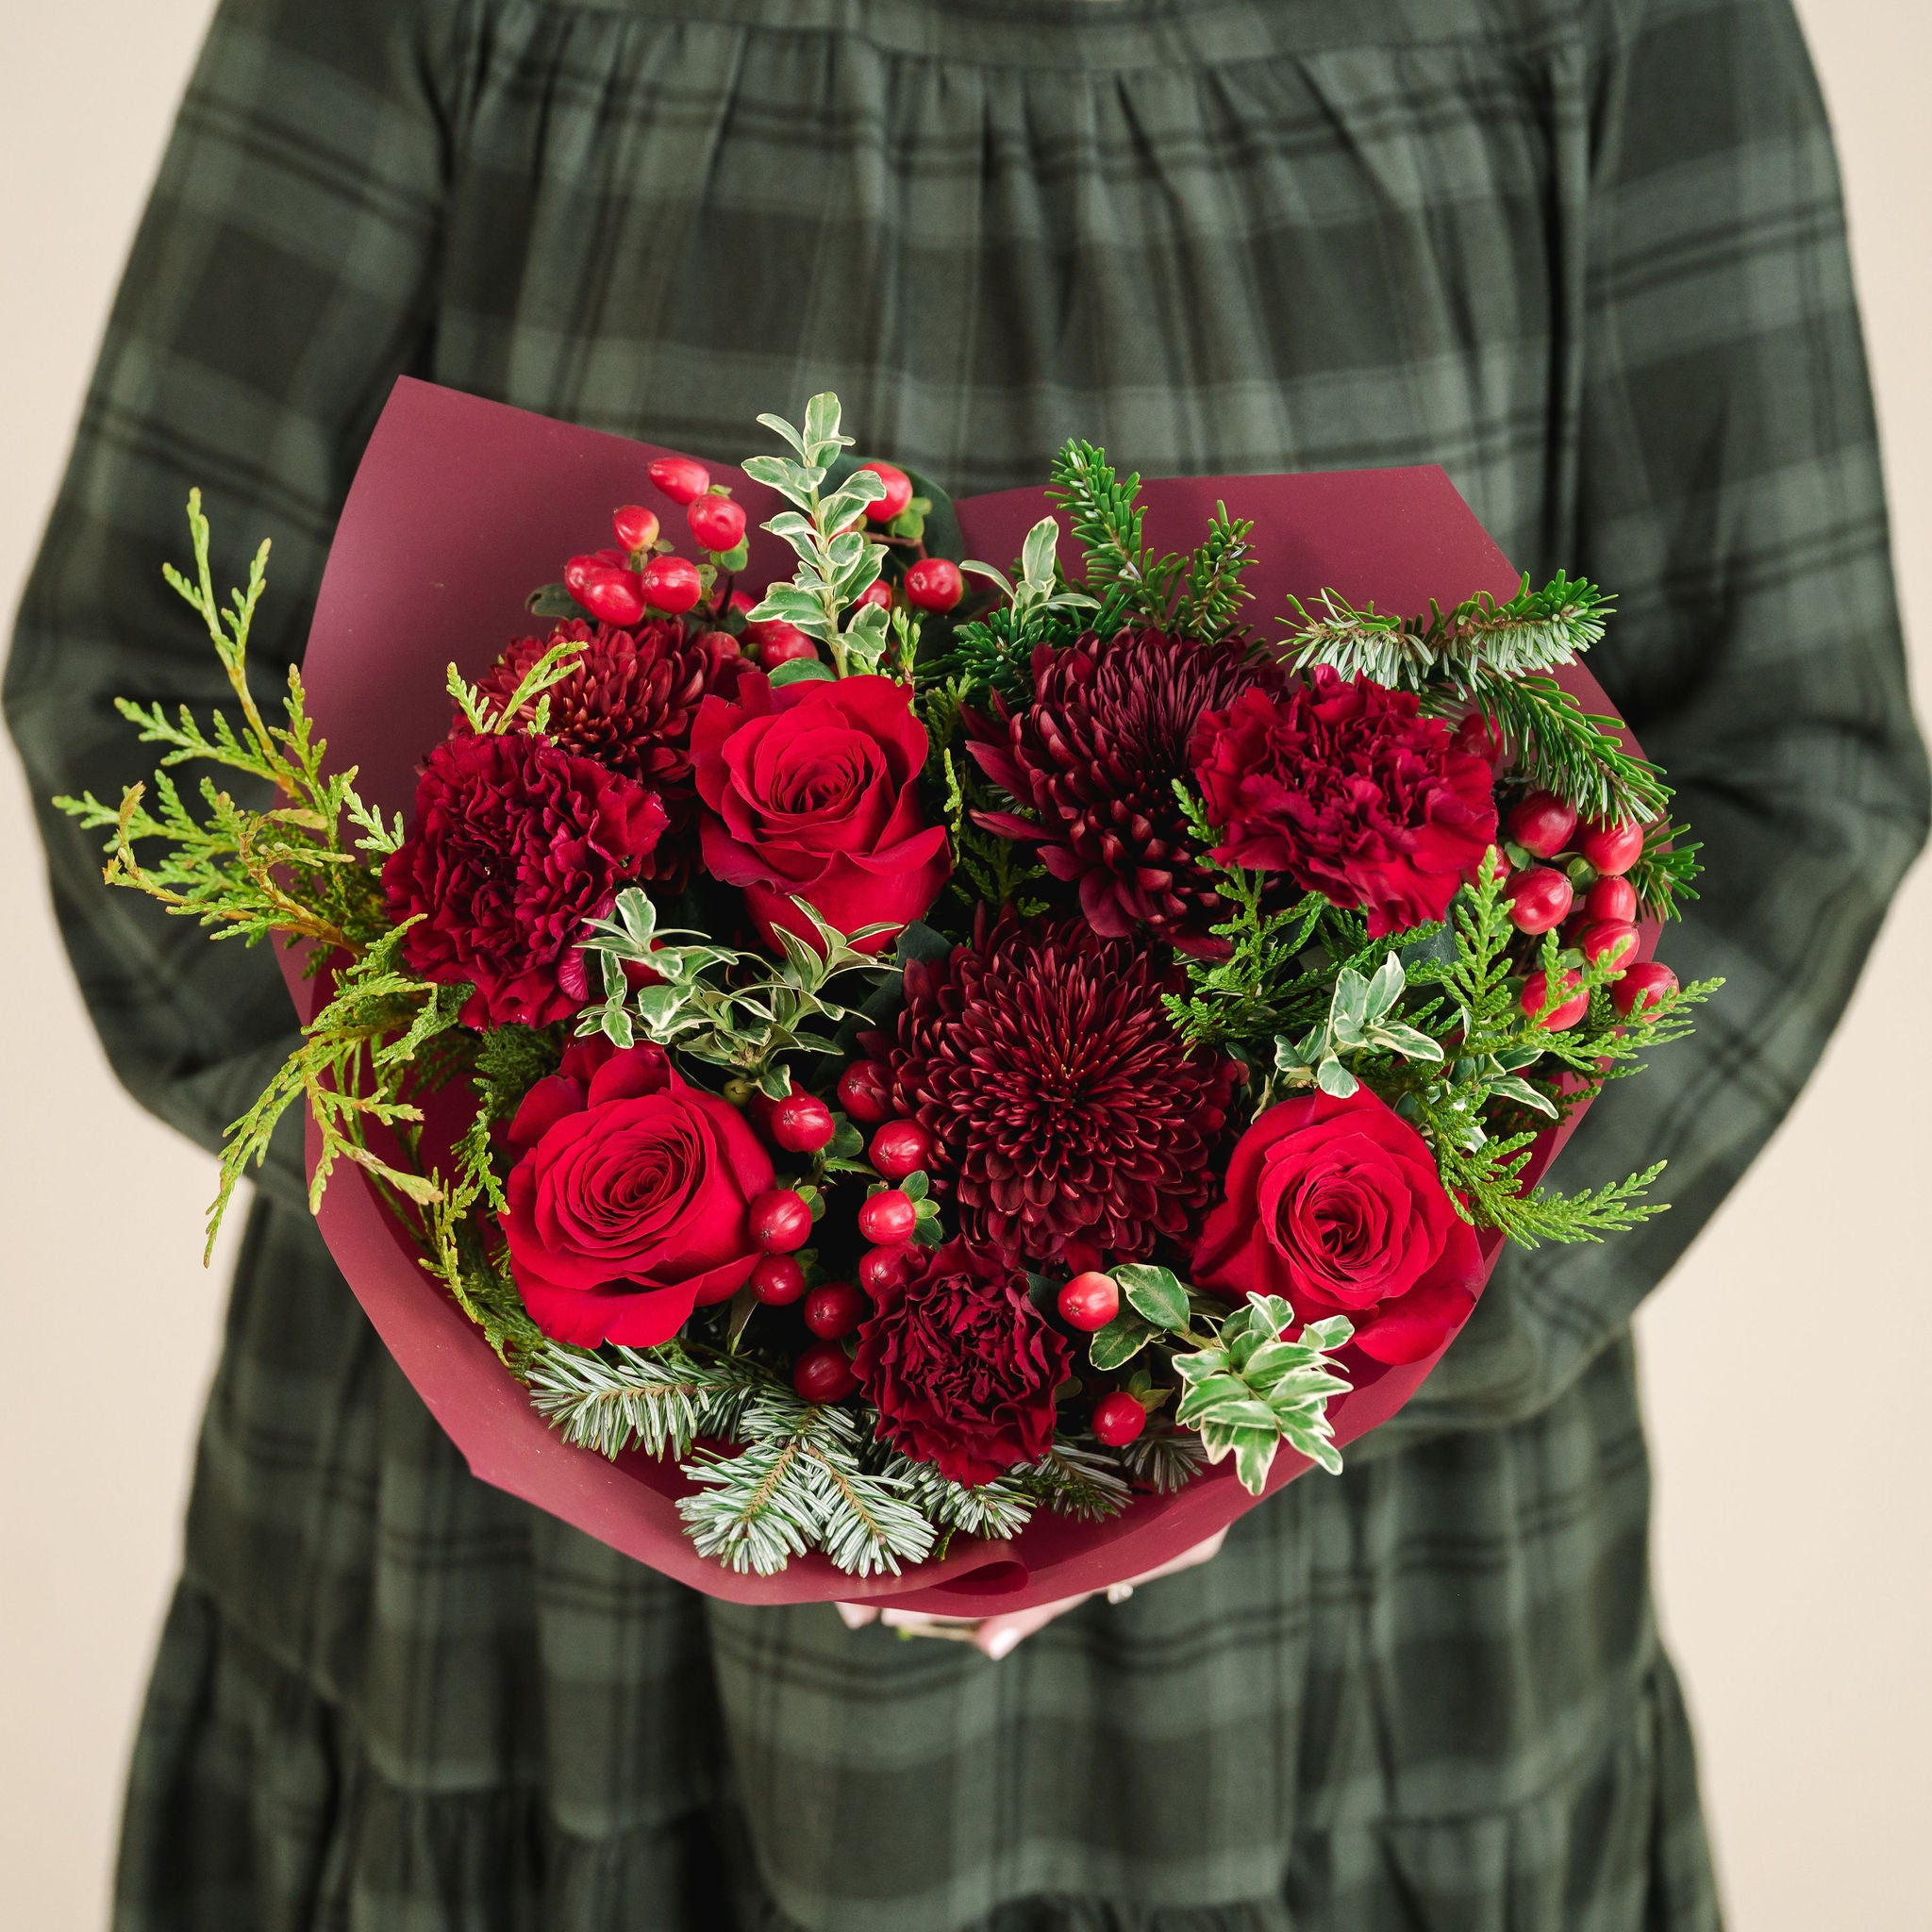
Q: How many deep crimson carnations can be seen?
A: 3